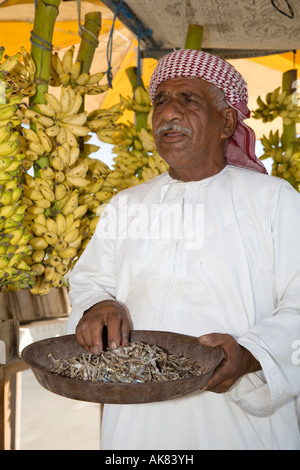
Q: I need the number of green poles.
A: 5